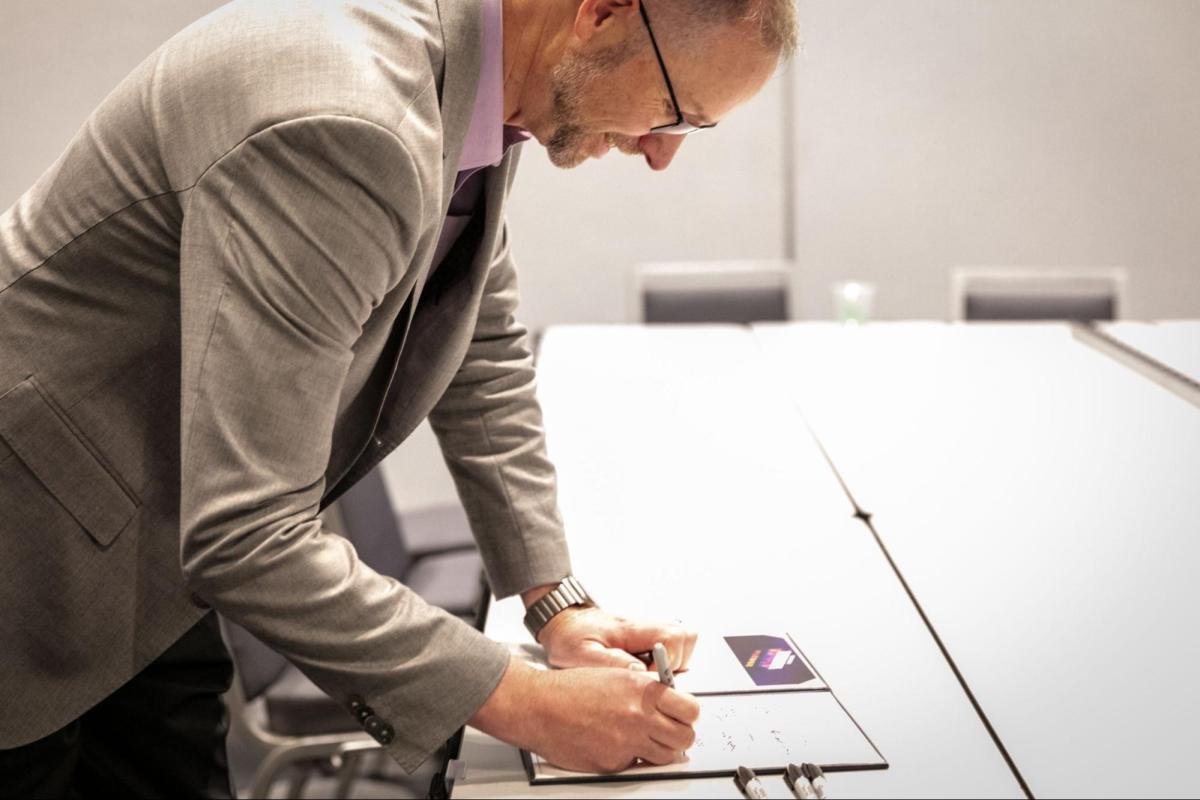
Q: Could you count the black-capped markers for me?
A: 3